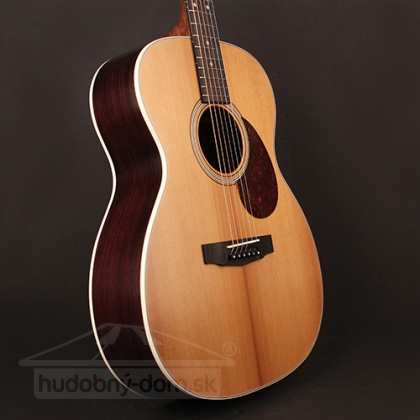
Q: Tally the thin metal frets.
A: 9